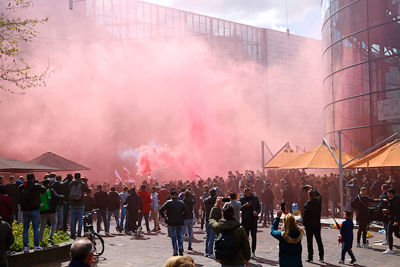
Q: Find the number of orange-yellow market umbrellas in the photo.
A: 3